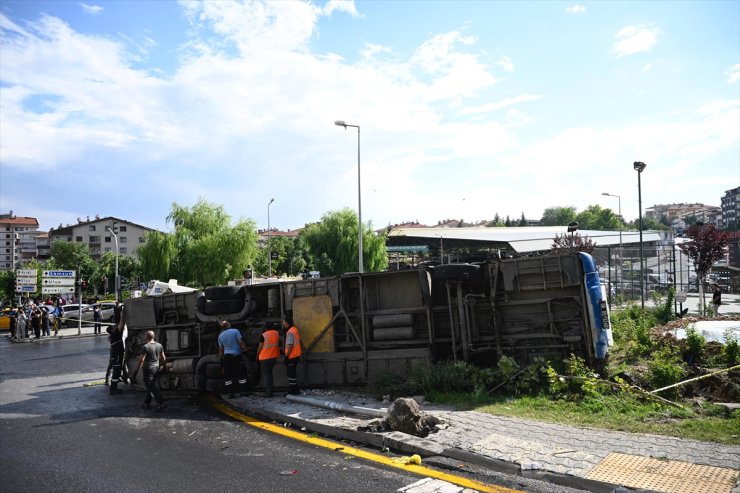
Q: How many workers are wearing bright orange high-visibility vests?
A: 2